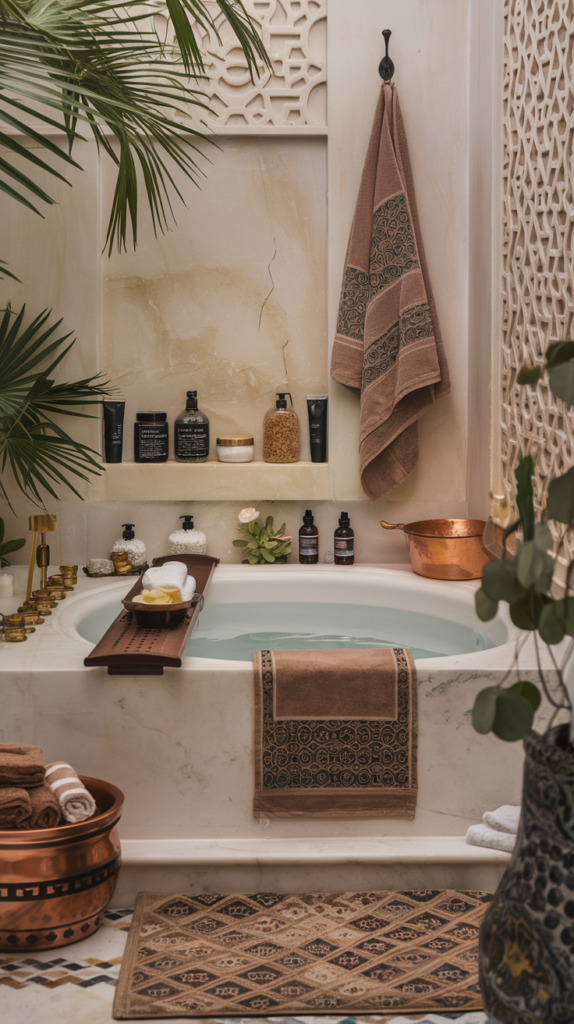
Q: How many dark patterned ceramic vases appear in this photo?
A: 1